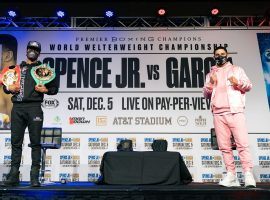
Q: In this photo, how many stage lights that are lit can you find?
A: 5